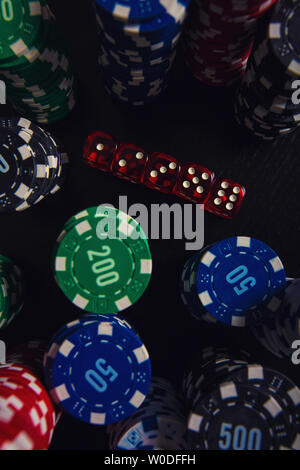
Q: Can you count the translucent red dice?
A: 5